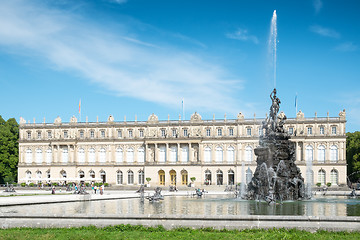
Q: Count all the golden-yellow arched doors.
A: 3